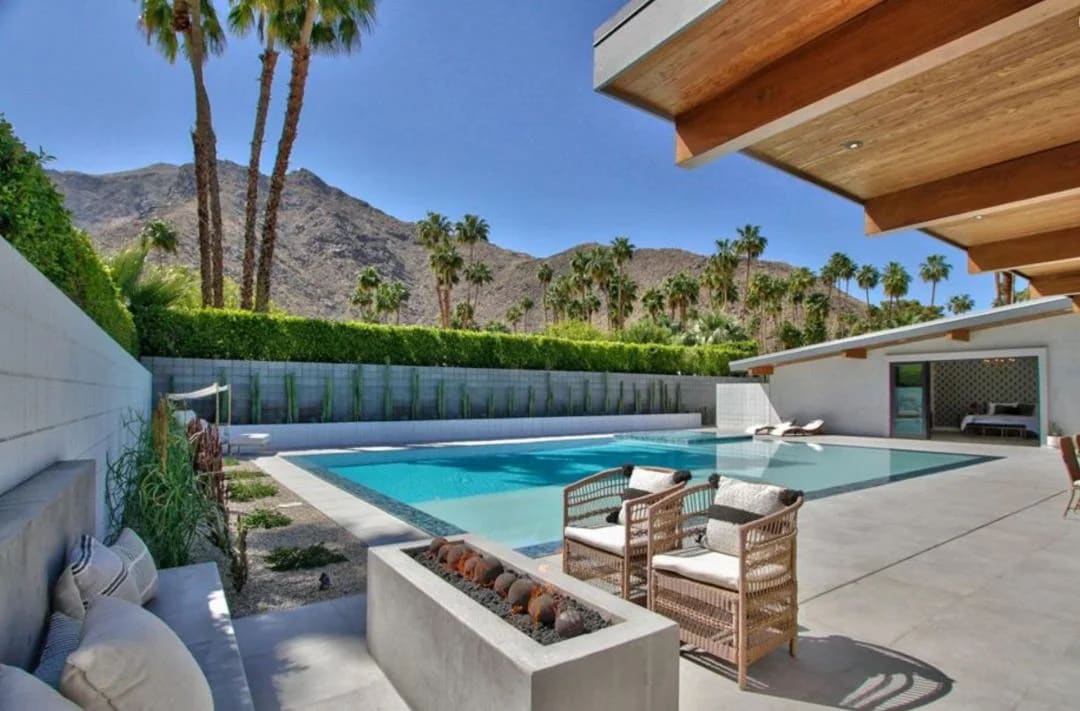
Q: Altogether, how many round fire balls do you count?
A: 9